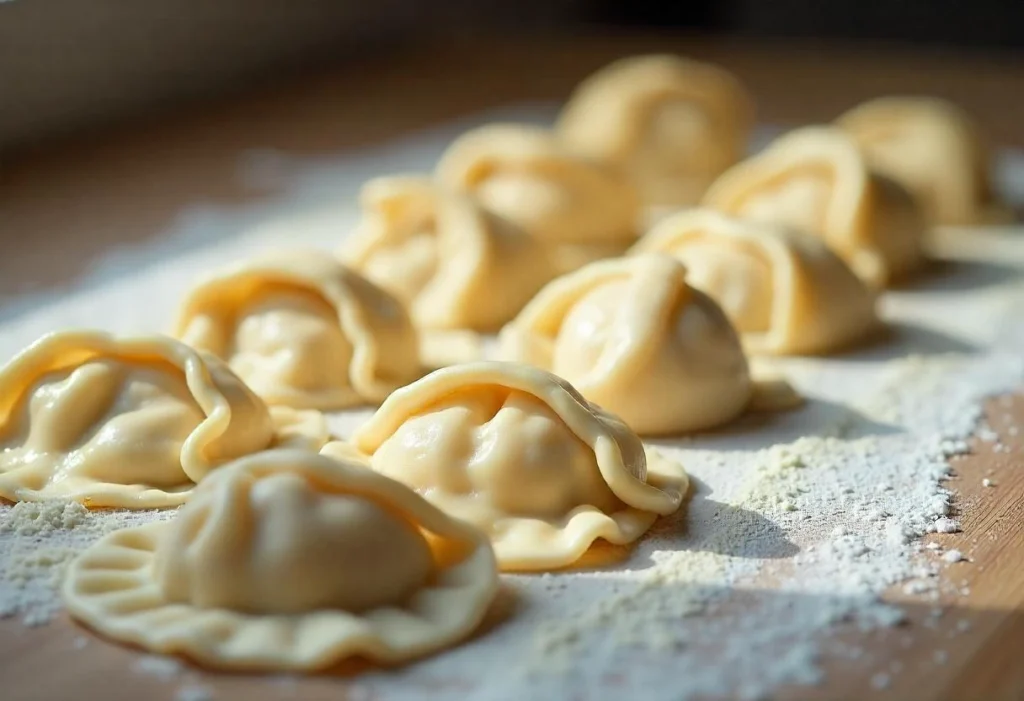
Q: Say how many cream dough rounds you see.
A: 11